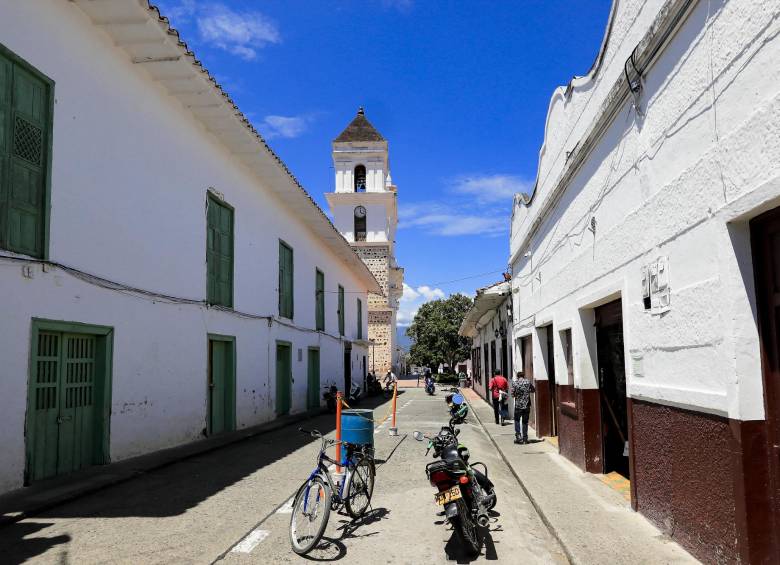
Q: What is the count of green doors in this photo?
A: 4